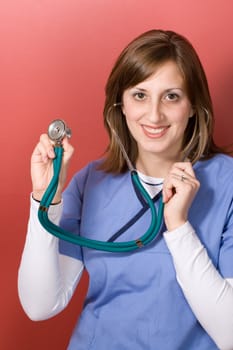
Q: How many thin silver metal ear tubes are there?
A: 2